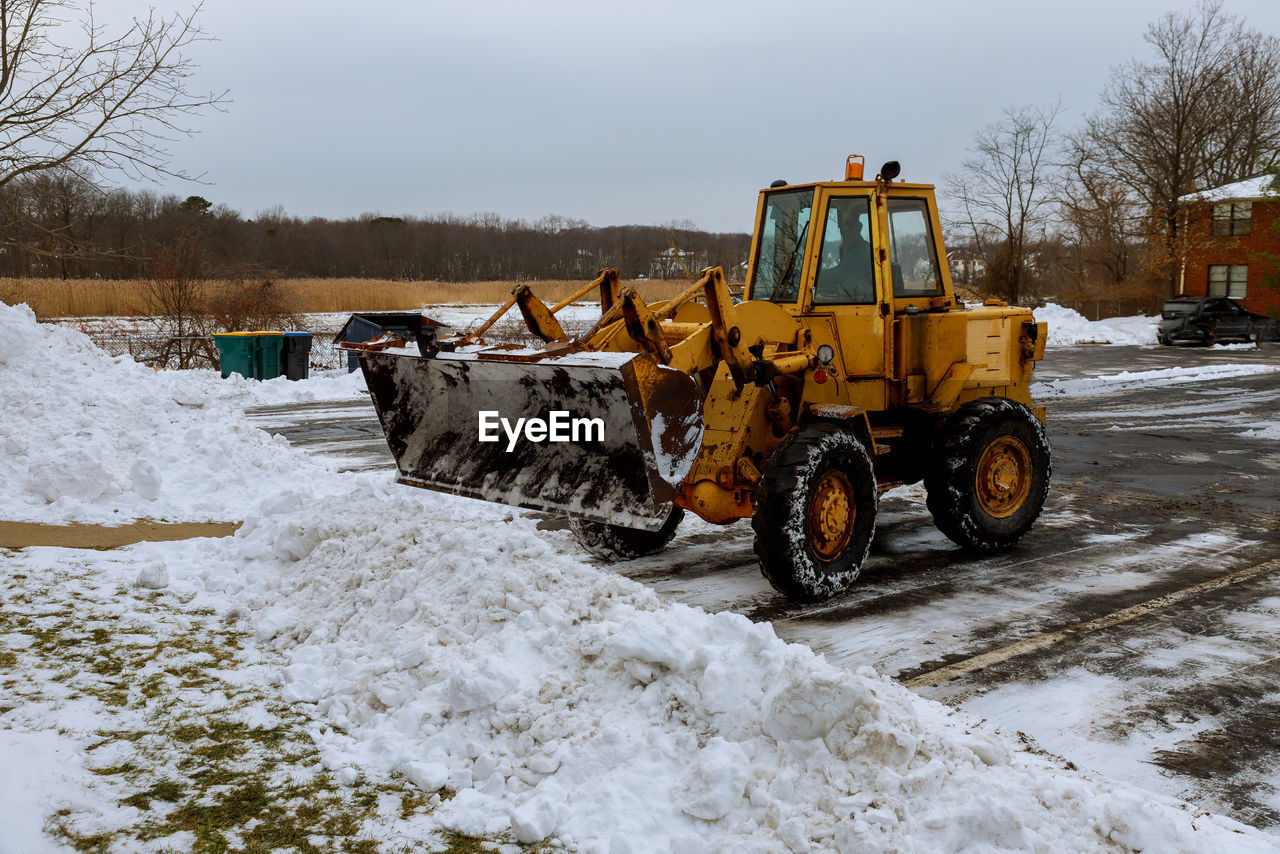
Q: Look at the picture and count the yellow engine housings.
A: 1